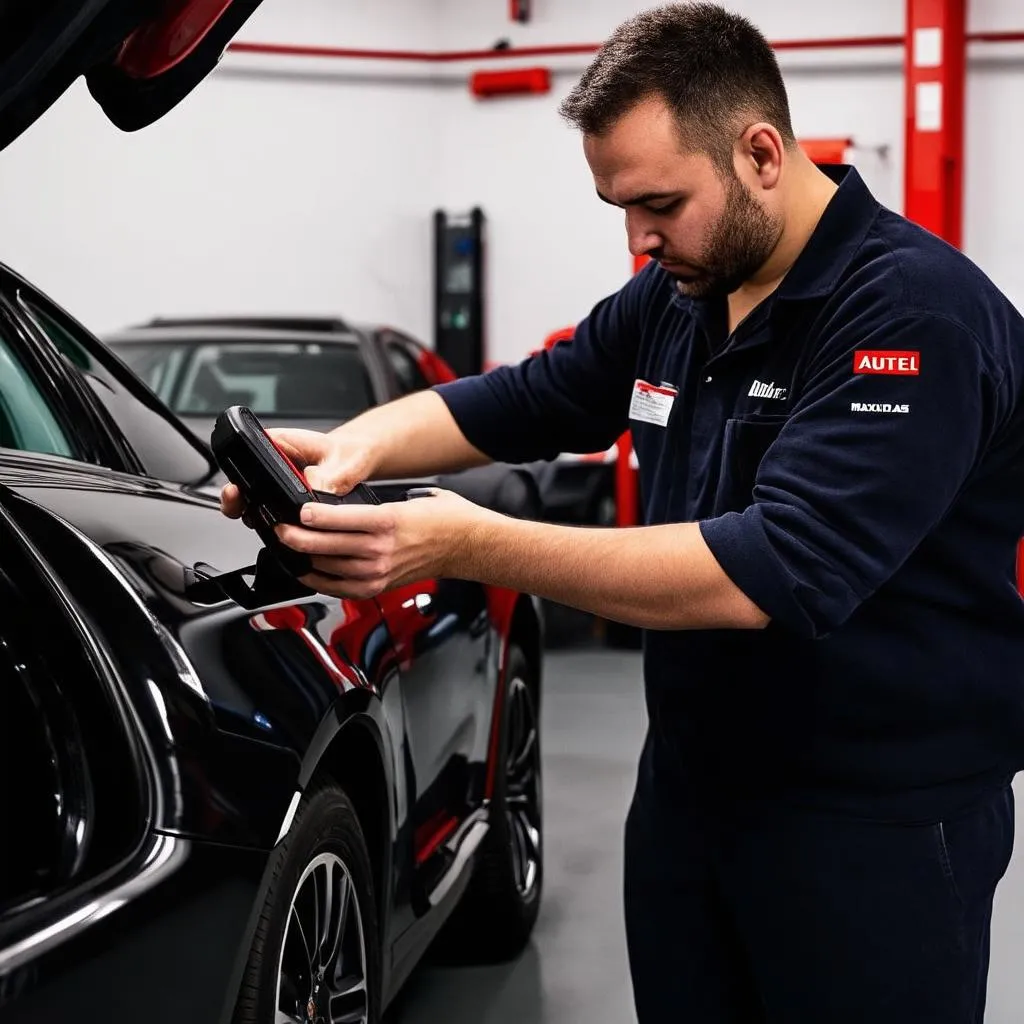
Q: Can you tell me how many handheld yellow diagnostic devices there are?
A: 0